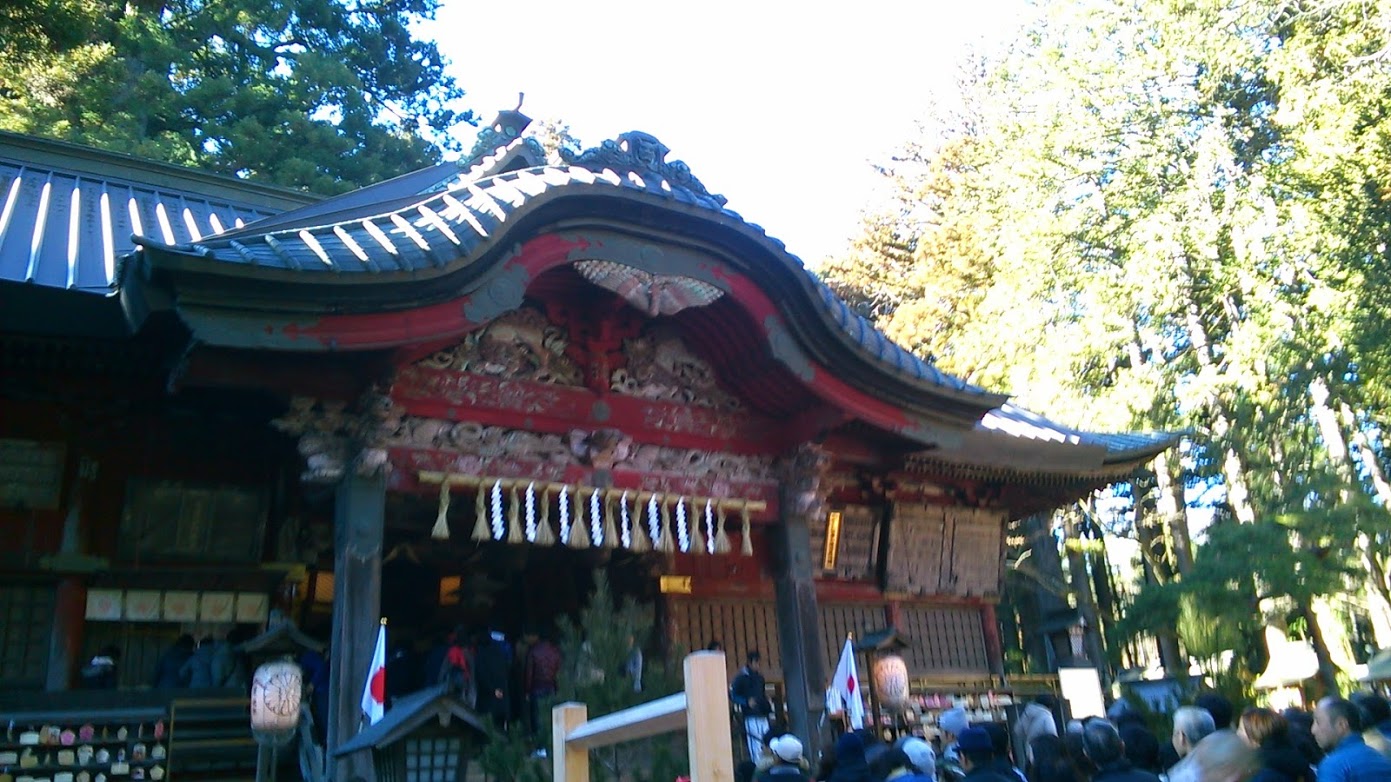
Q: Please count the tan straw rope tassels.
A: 11